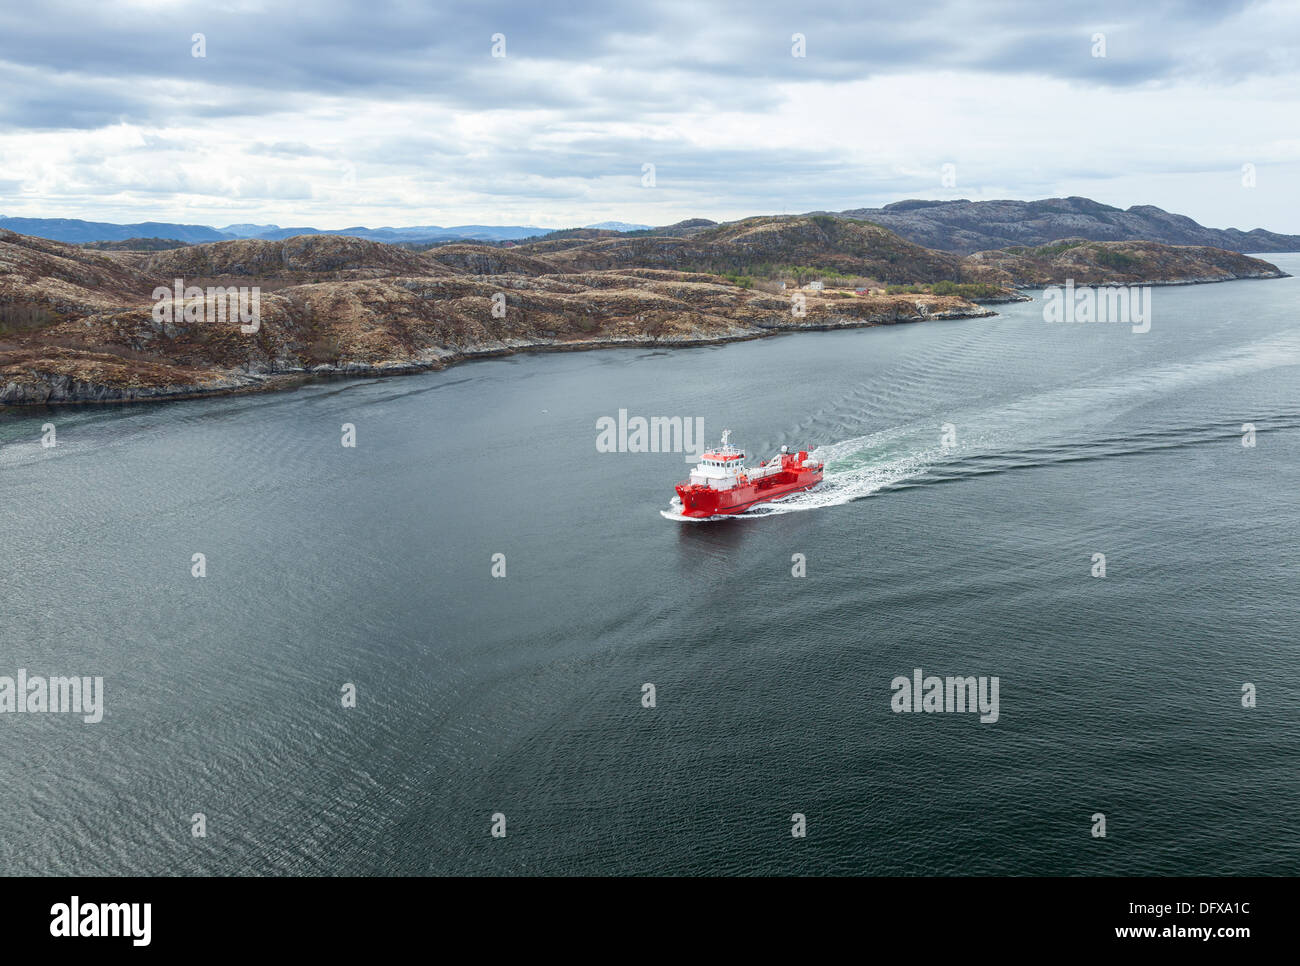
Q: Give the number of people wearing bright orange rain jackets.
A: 0